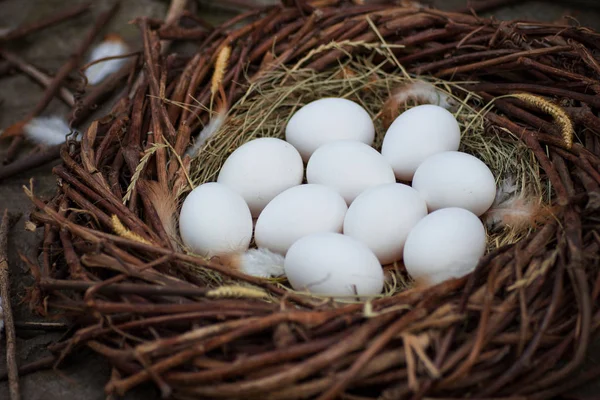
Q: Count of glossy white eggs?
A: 10